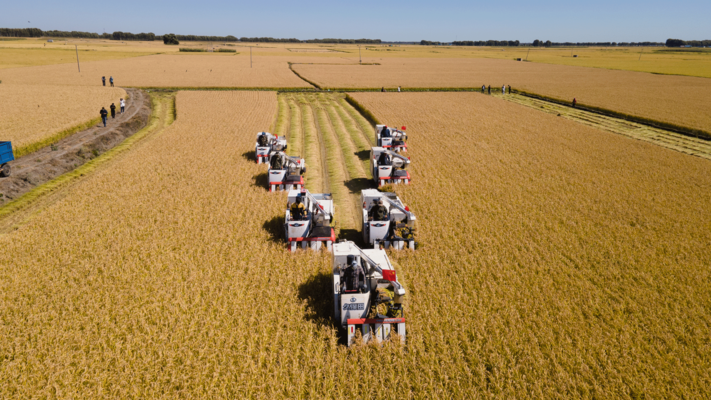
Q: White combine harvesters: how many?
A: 7